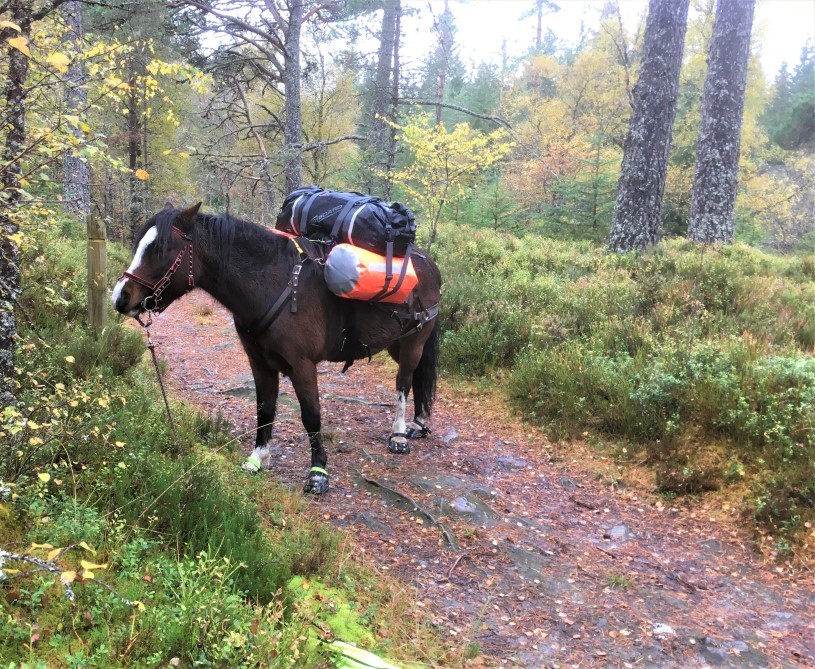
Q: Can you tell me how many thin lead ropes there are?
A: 1